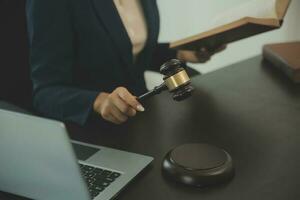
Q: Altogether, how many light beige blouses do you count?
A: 1